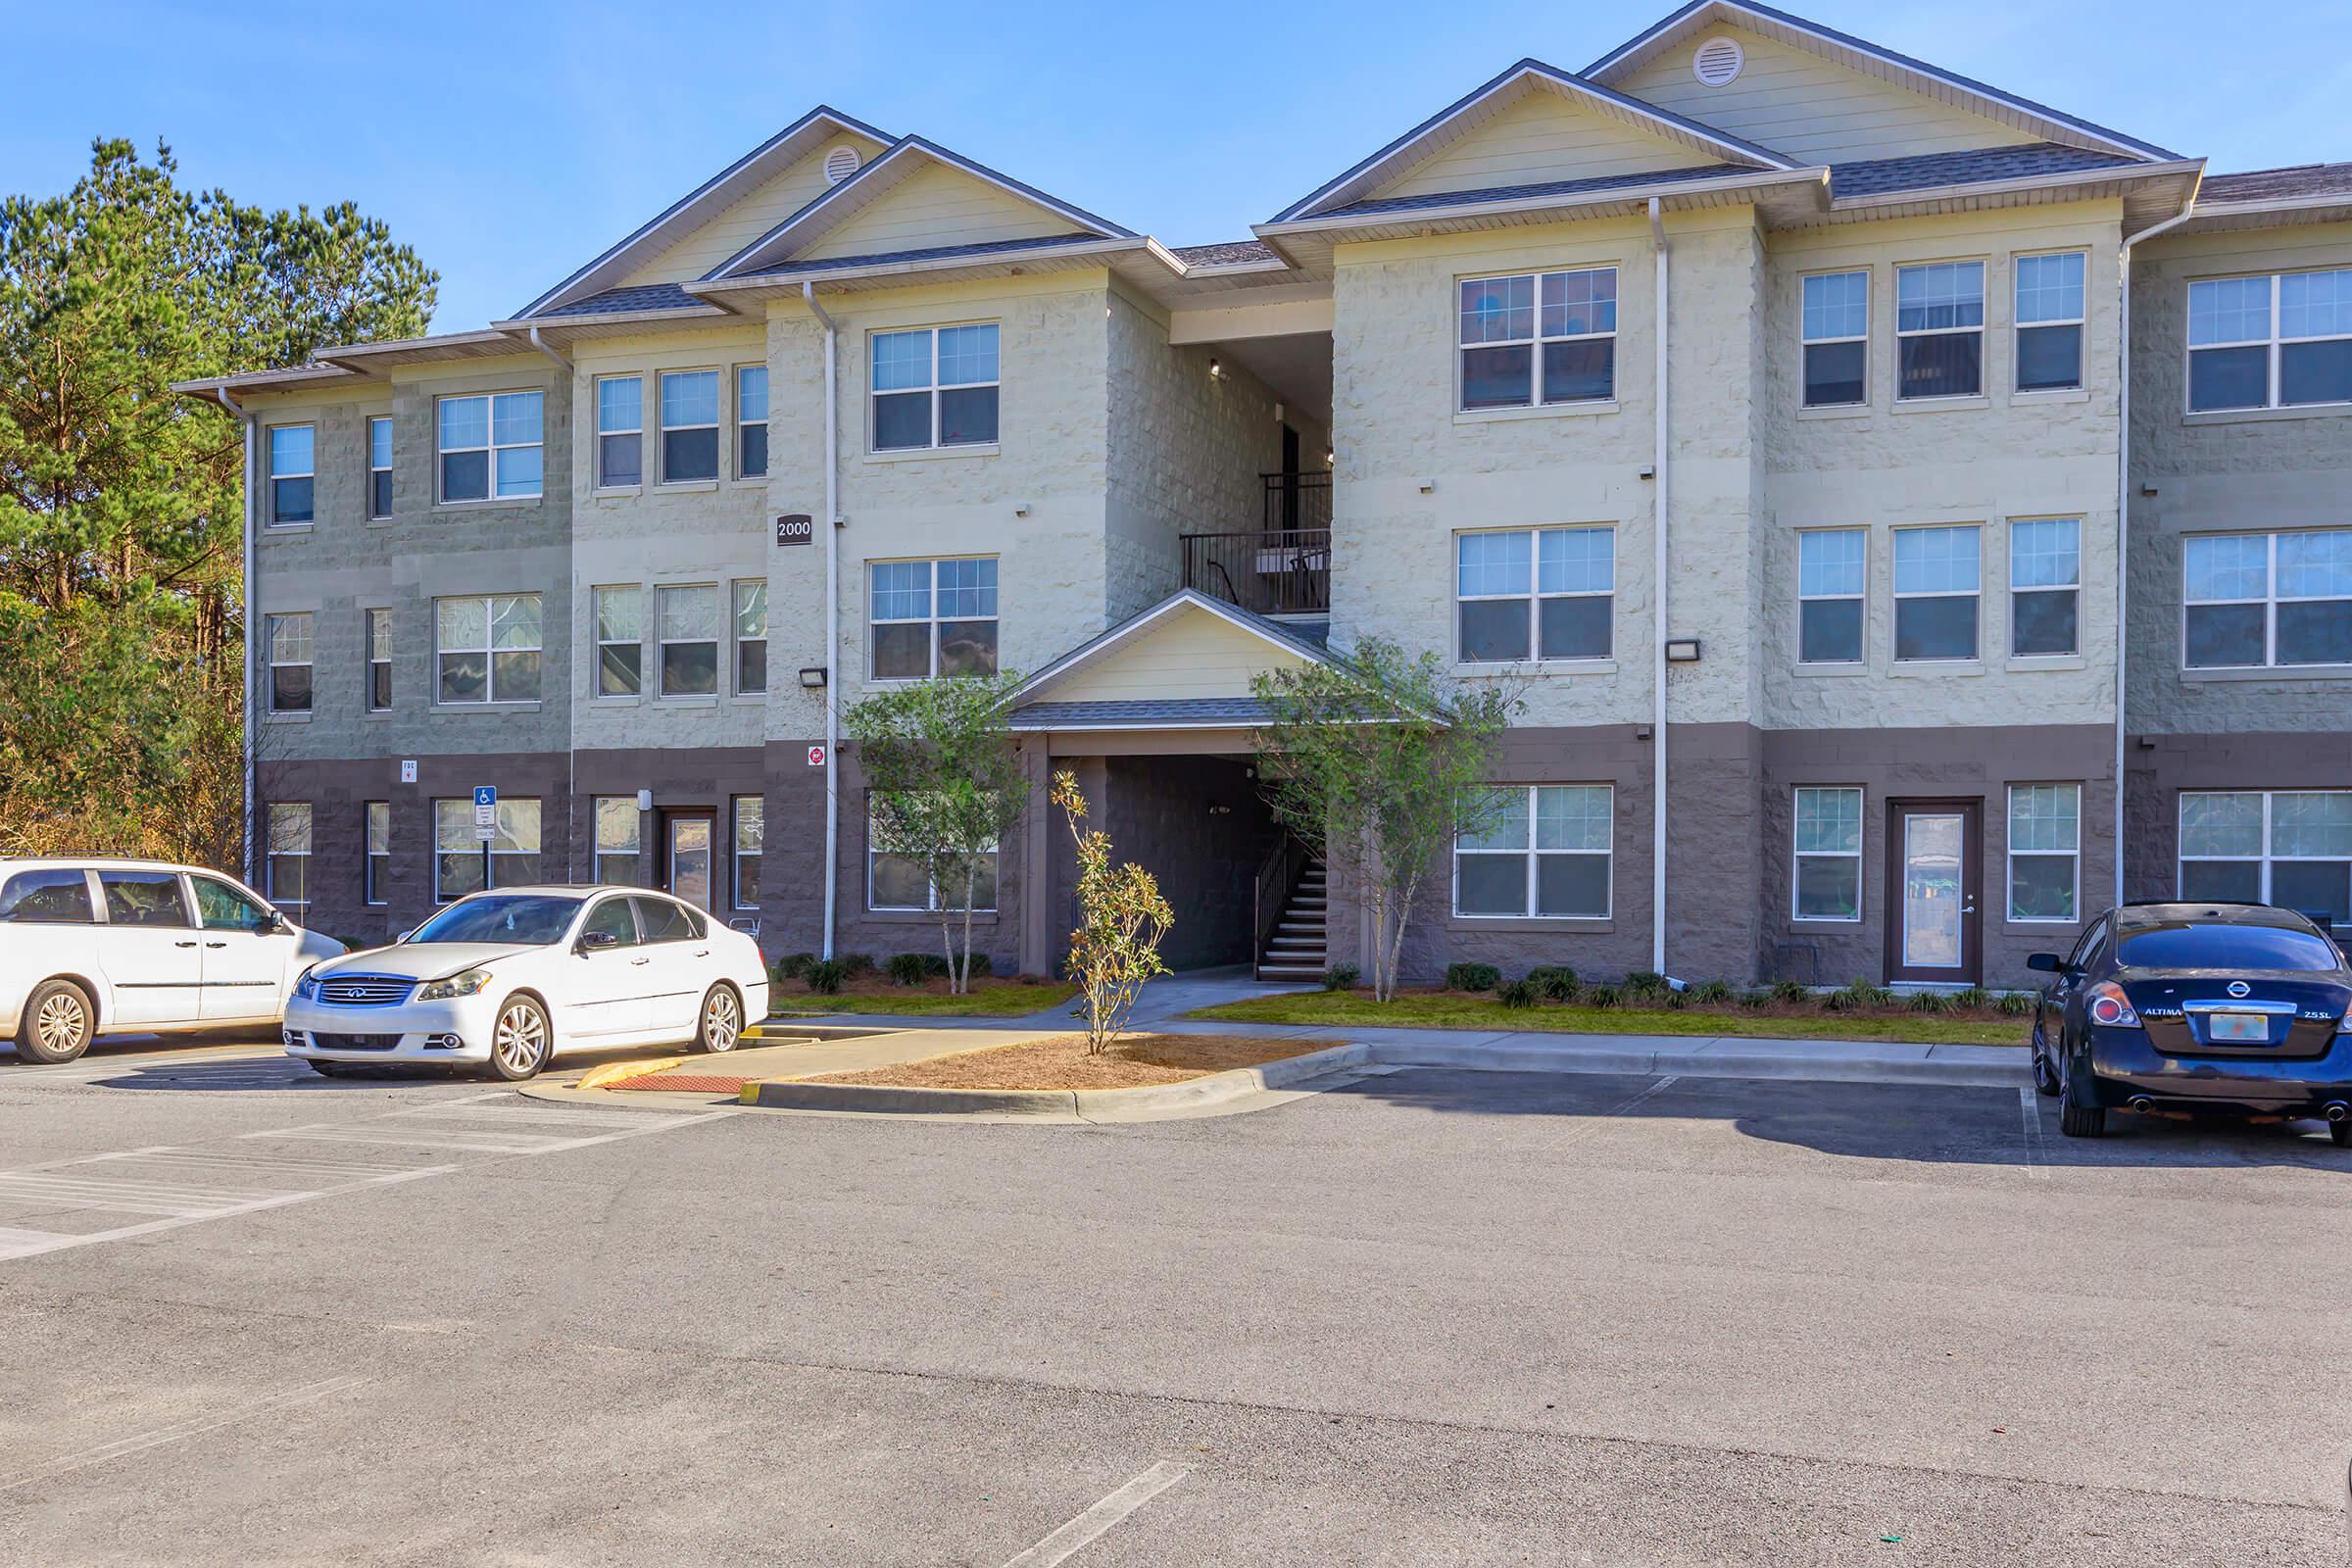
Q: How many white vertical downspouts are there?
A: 5